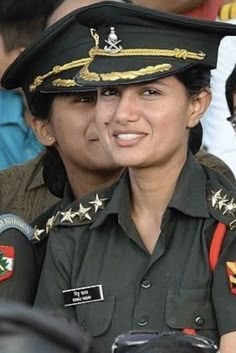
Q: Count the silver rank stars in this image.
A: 8